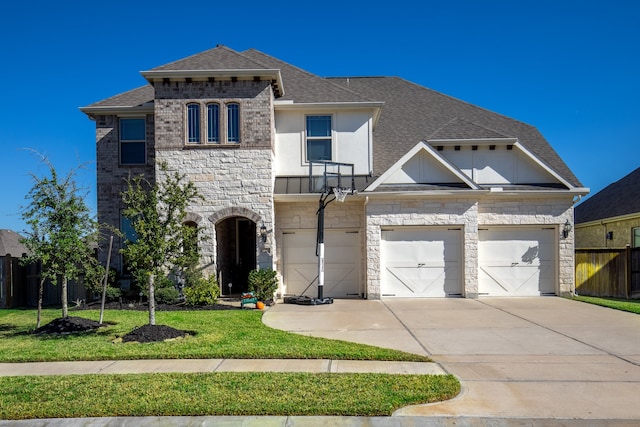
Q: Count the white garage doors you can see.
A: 3